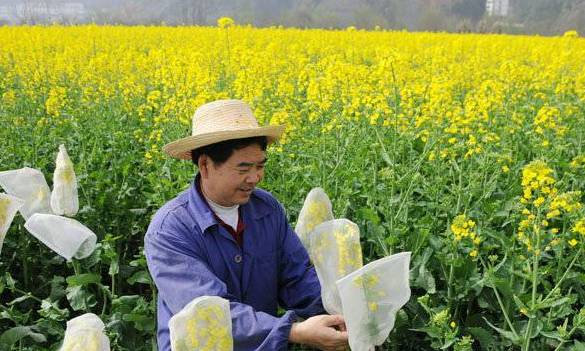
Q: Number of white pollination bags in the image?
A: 9